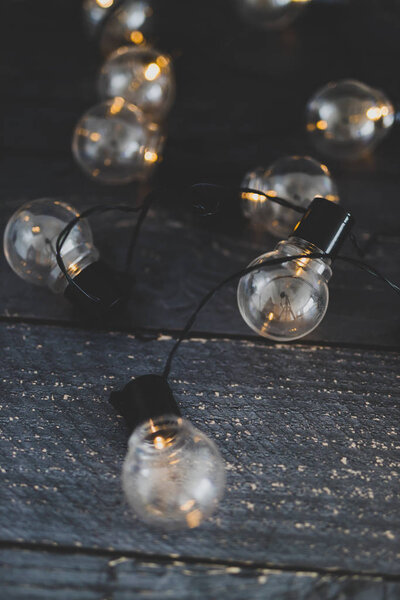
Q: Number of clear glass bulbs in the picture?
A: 10